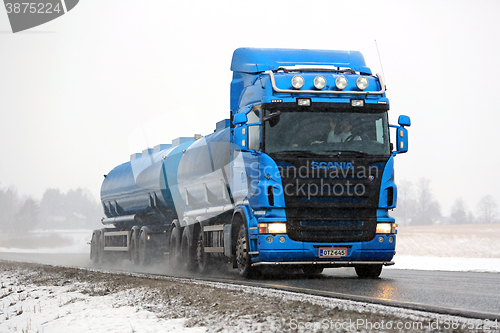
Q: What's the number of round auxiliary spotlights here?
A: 4